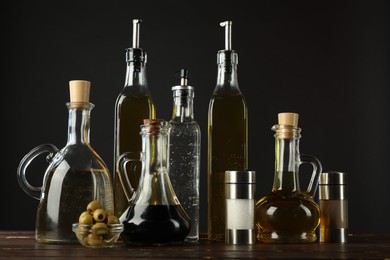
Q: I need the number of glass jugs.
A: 3